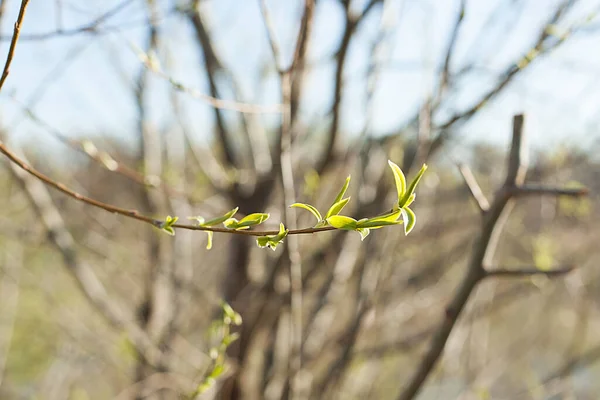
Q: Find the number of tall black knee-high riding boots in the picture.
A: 0